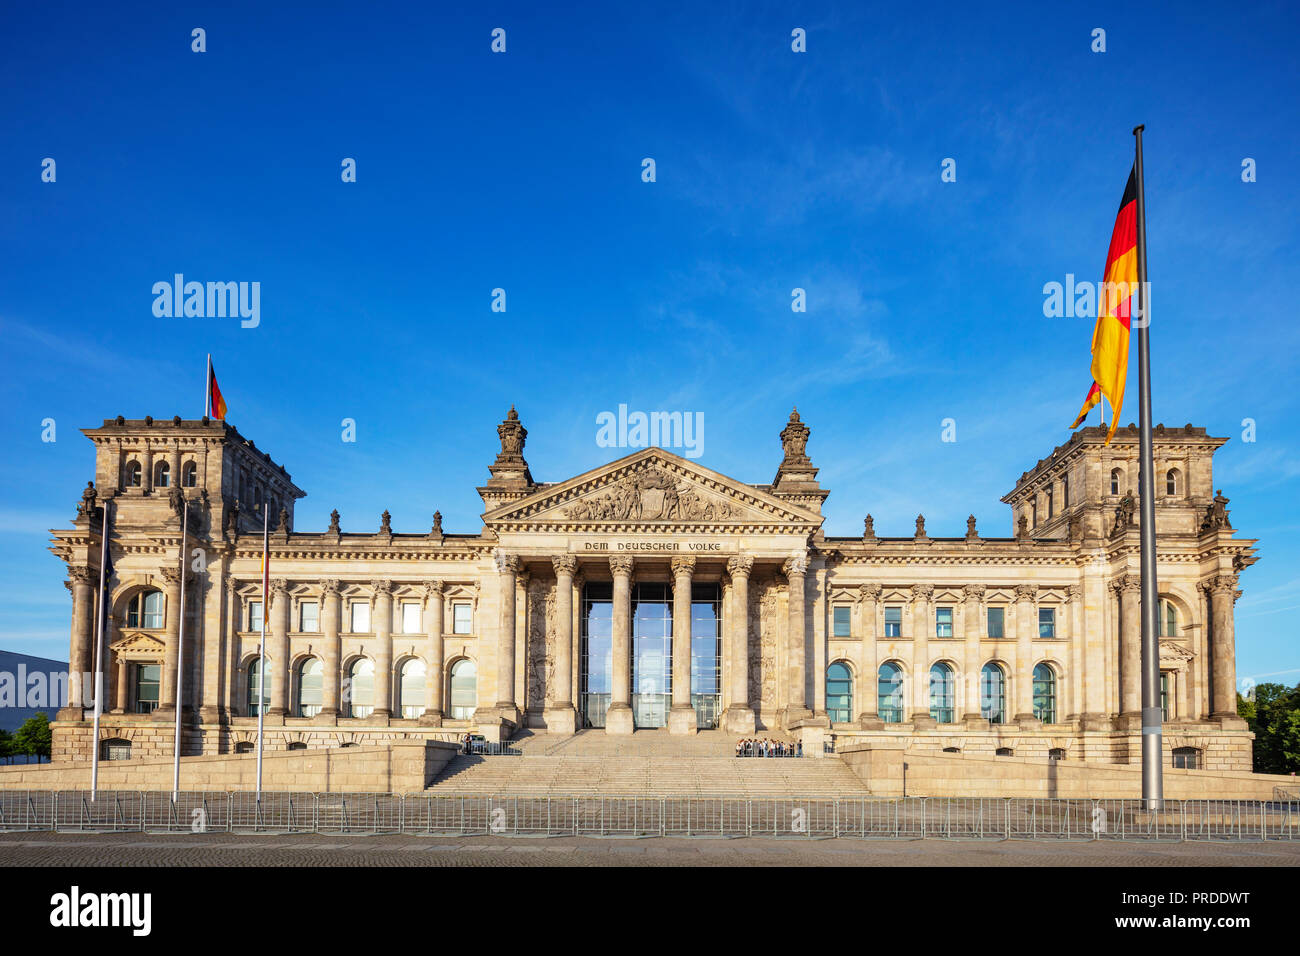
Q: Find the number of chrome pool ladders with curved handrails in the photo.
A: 0